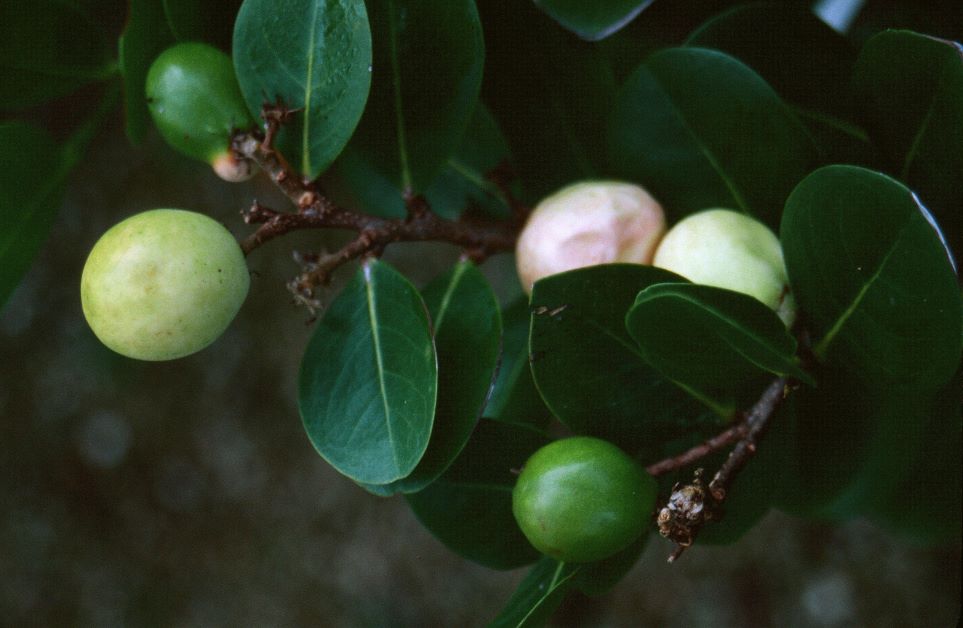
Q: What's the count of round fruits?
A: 5